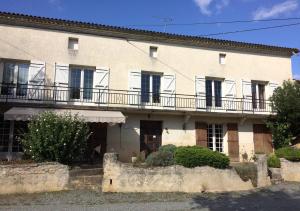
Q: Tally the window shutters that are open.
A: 11